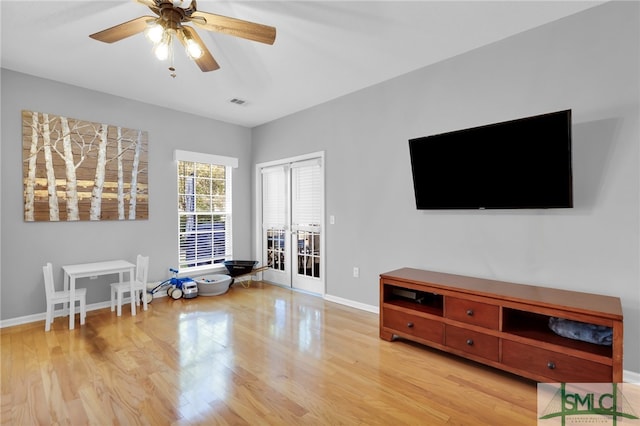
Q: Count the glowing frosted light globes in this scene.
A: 3